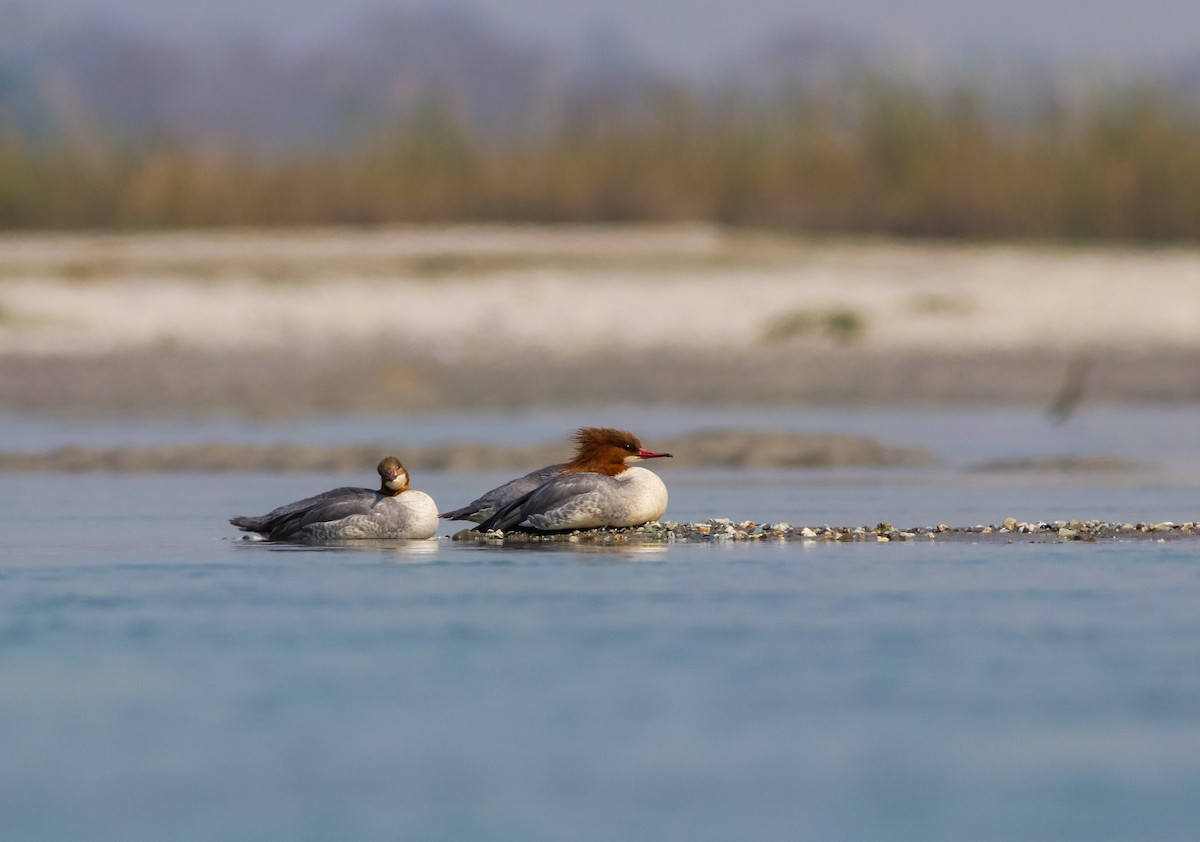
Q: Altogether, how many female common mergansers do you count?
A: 2